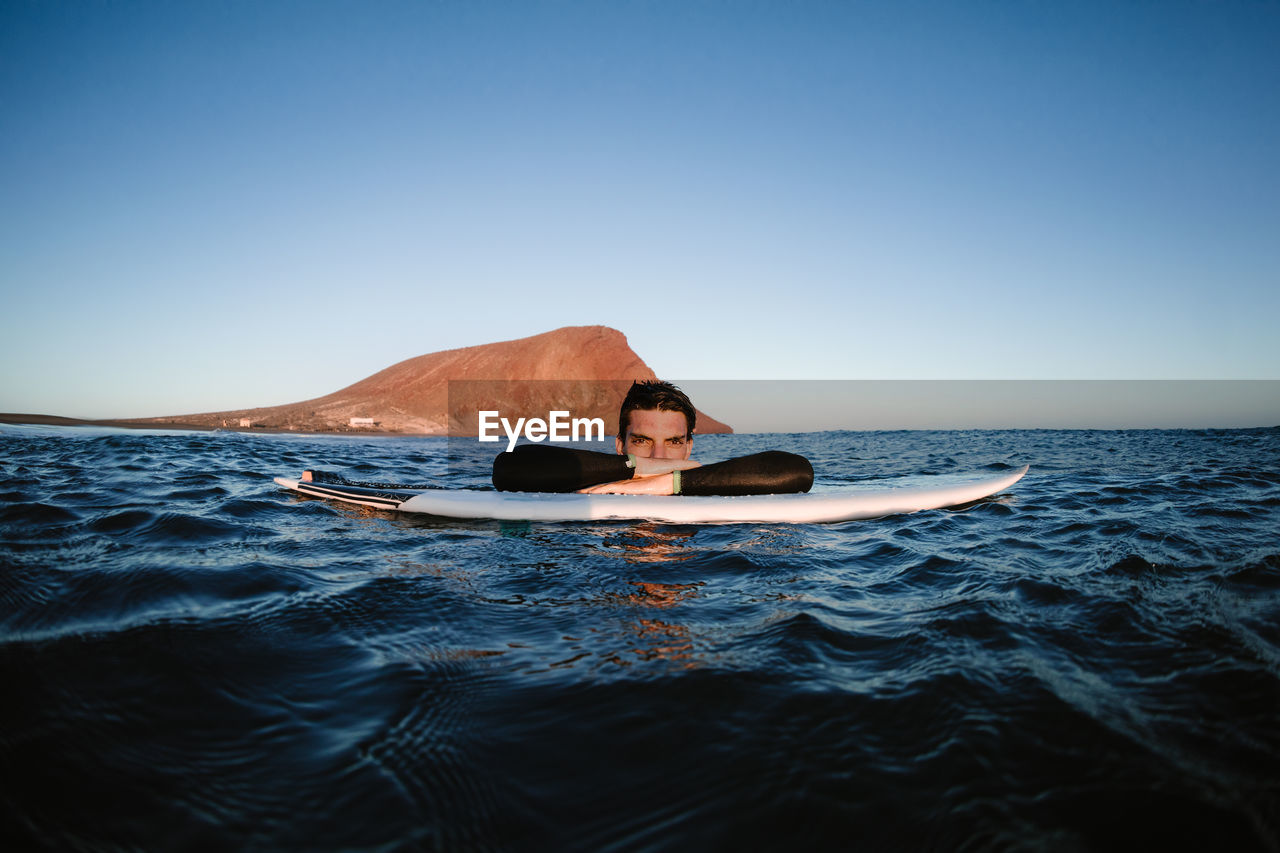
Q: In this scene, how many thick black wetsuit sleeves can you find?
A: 2